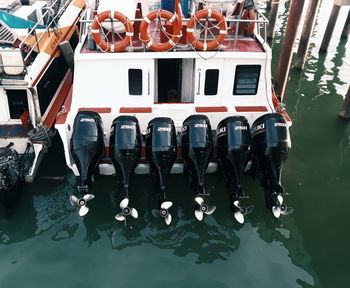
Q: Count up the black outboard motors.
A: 6